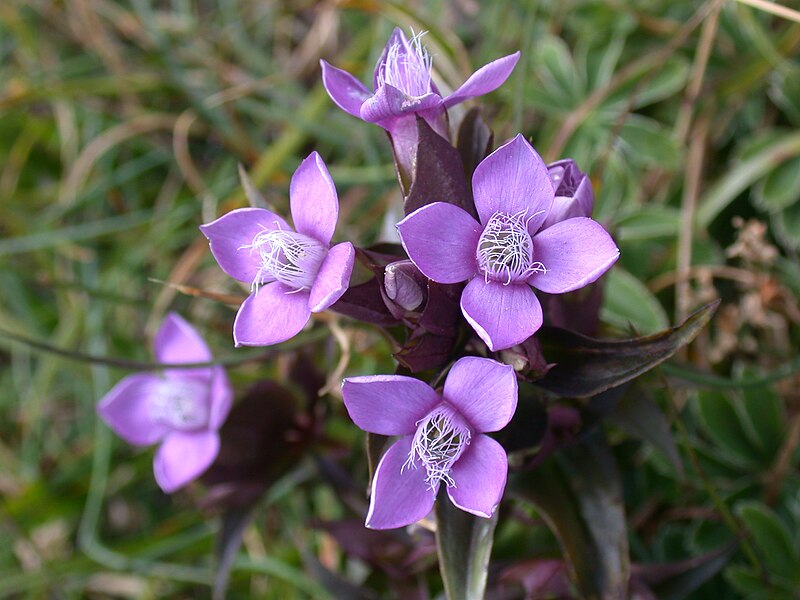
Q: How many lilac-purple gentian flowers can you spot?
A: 5